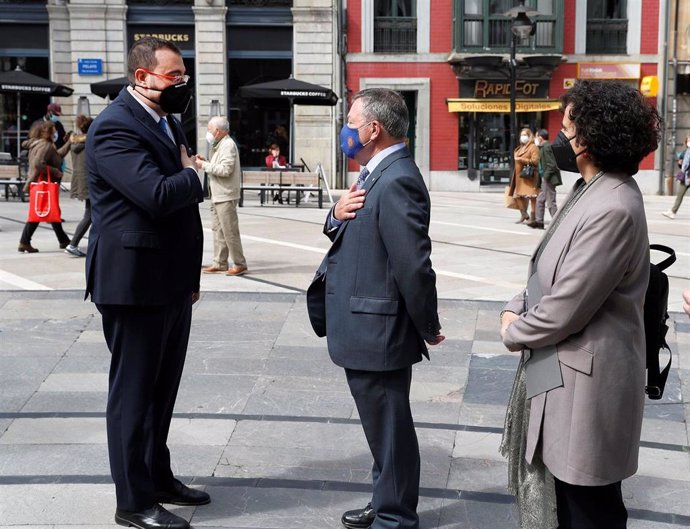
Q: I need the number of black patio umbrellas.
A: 3